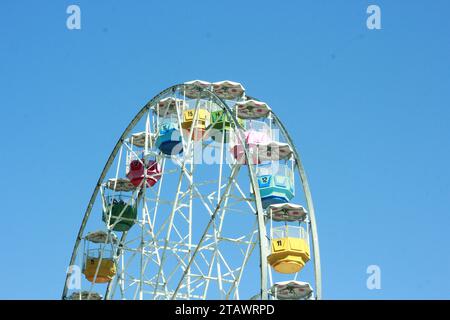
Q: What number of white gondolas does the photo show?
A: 0